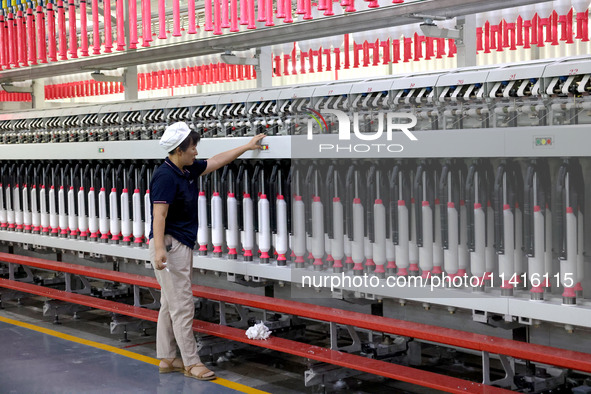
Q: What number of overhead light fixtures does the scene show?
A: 0